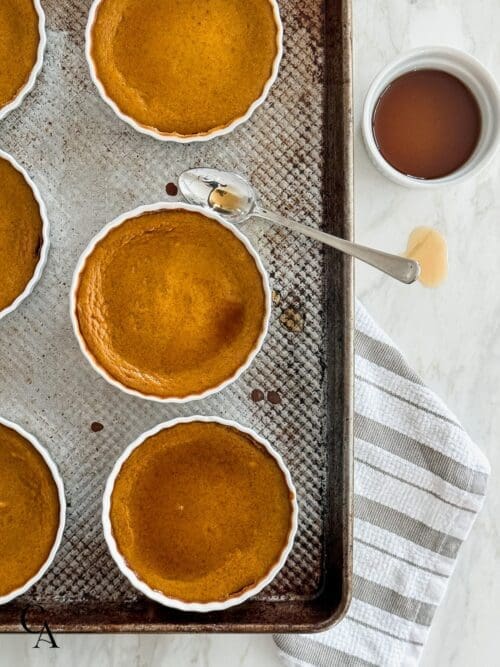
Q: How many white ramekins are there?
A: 7